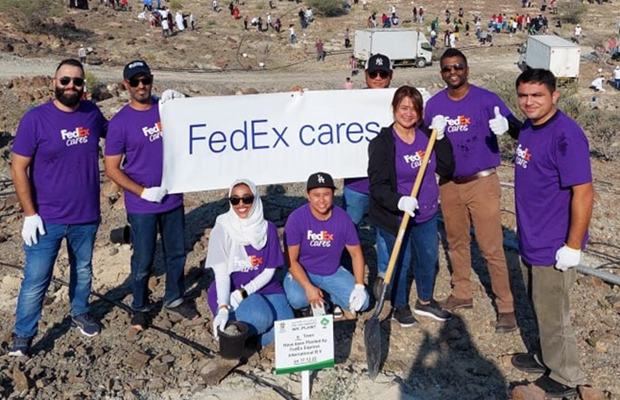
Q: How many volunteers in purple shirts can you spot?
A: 8